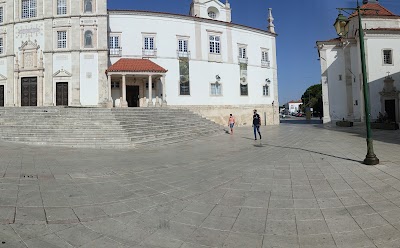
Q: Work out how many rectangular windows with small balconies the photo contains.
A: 5